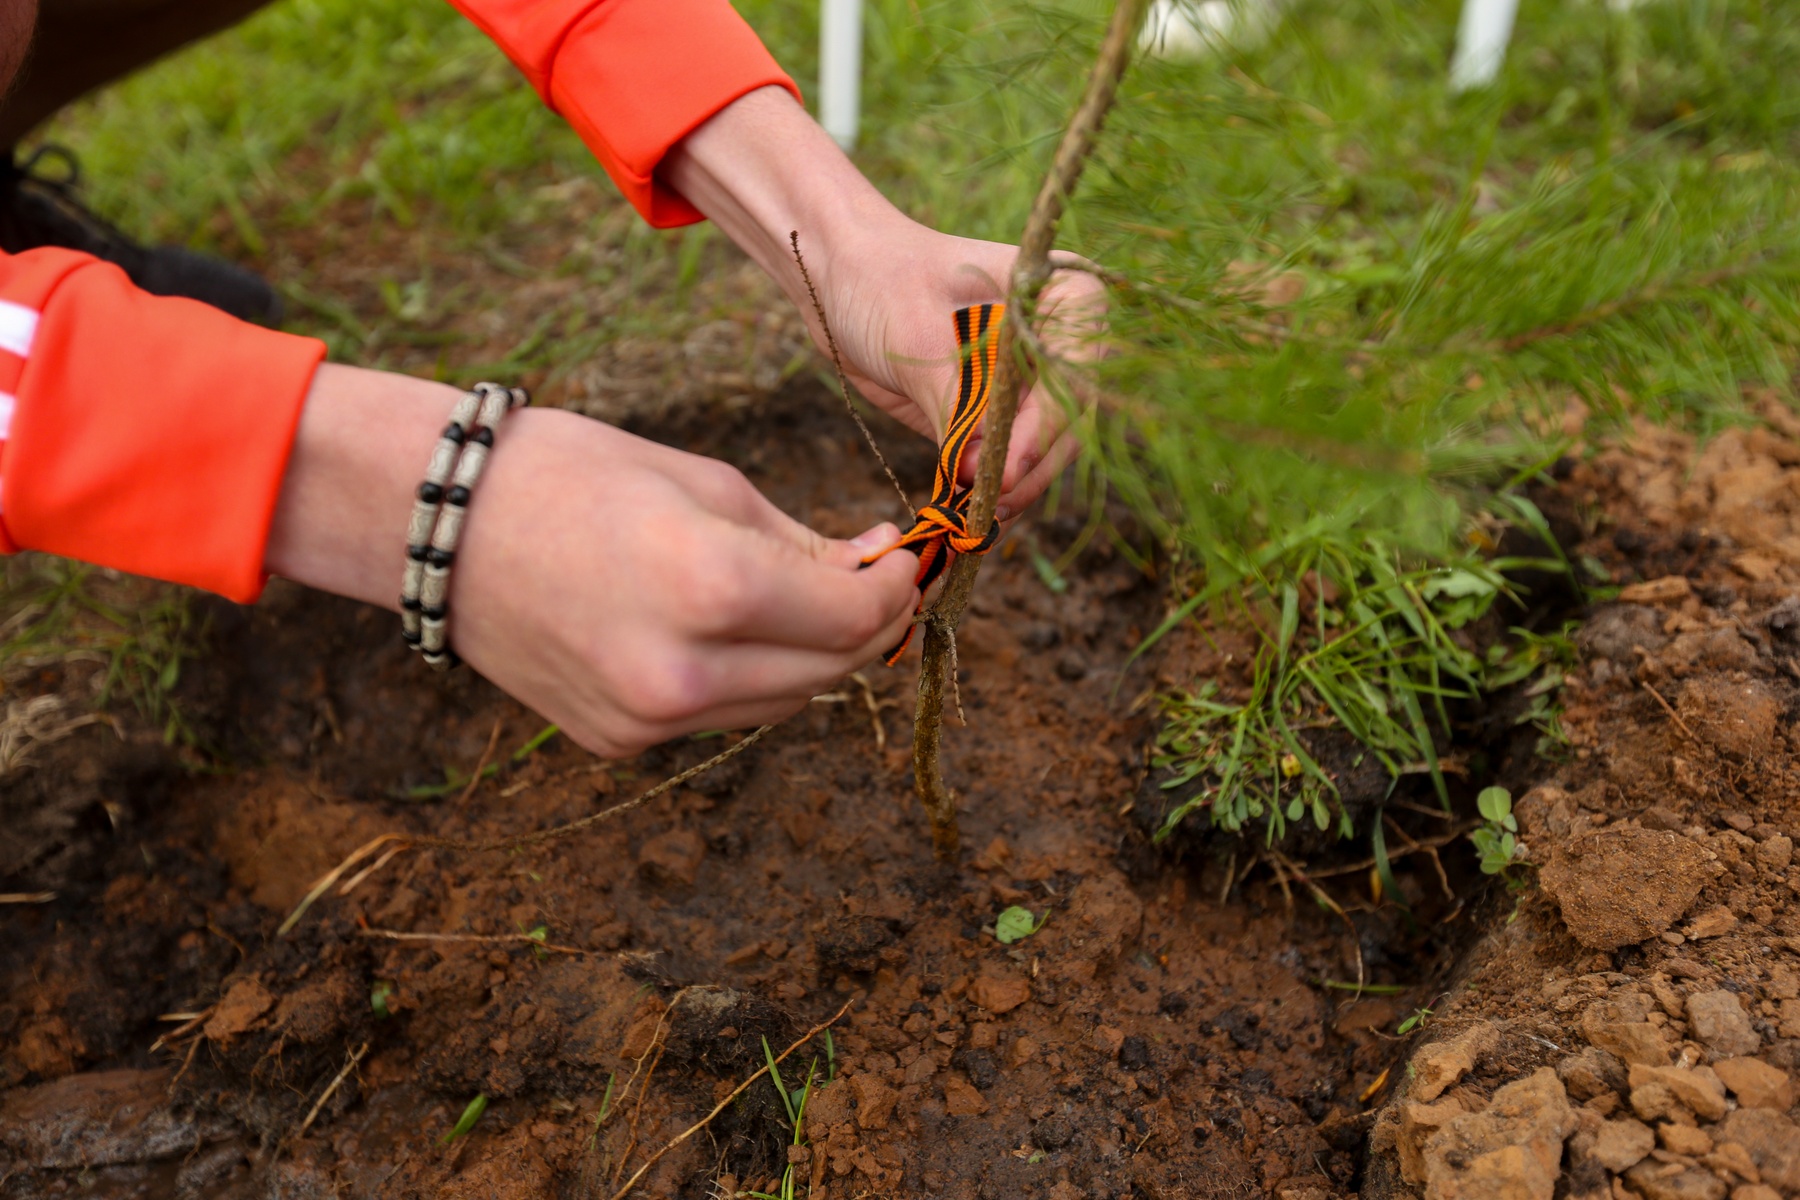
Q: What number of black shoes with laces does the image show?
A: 1